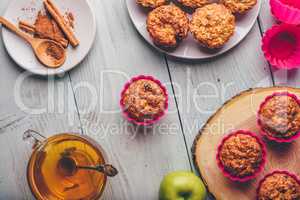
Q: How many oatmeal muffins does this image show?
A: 9